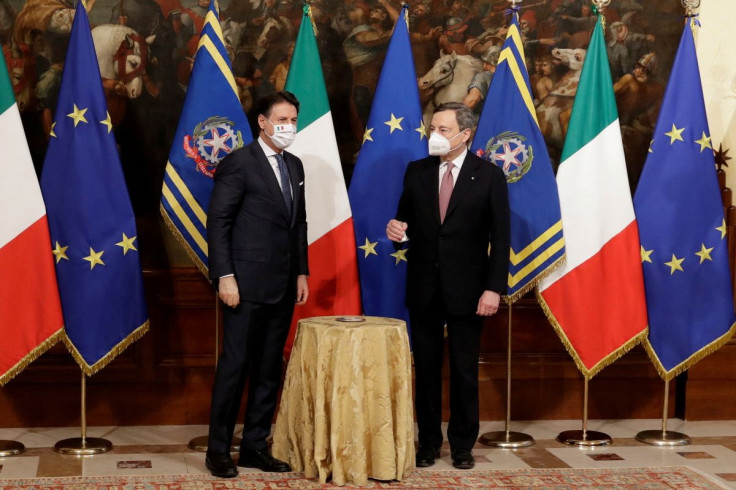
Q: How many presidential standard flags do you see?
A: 2